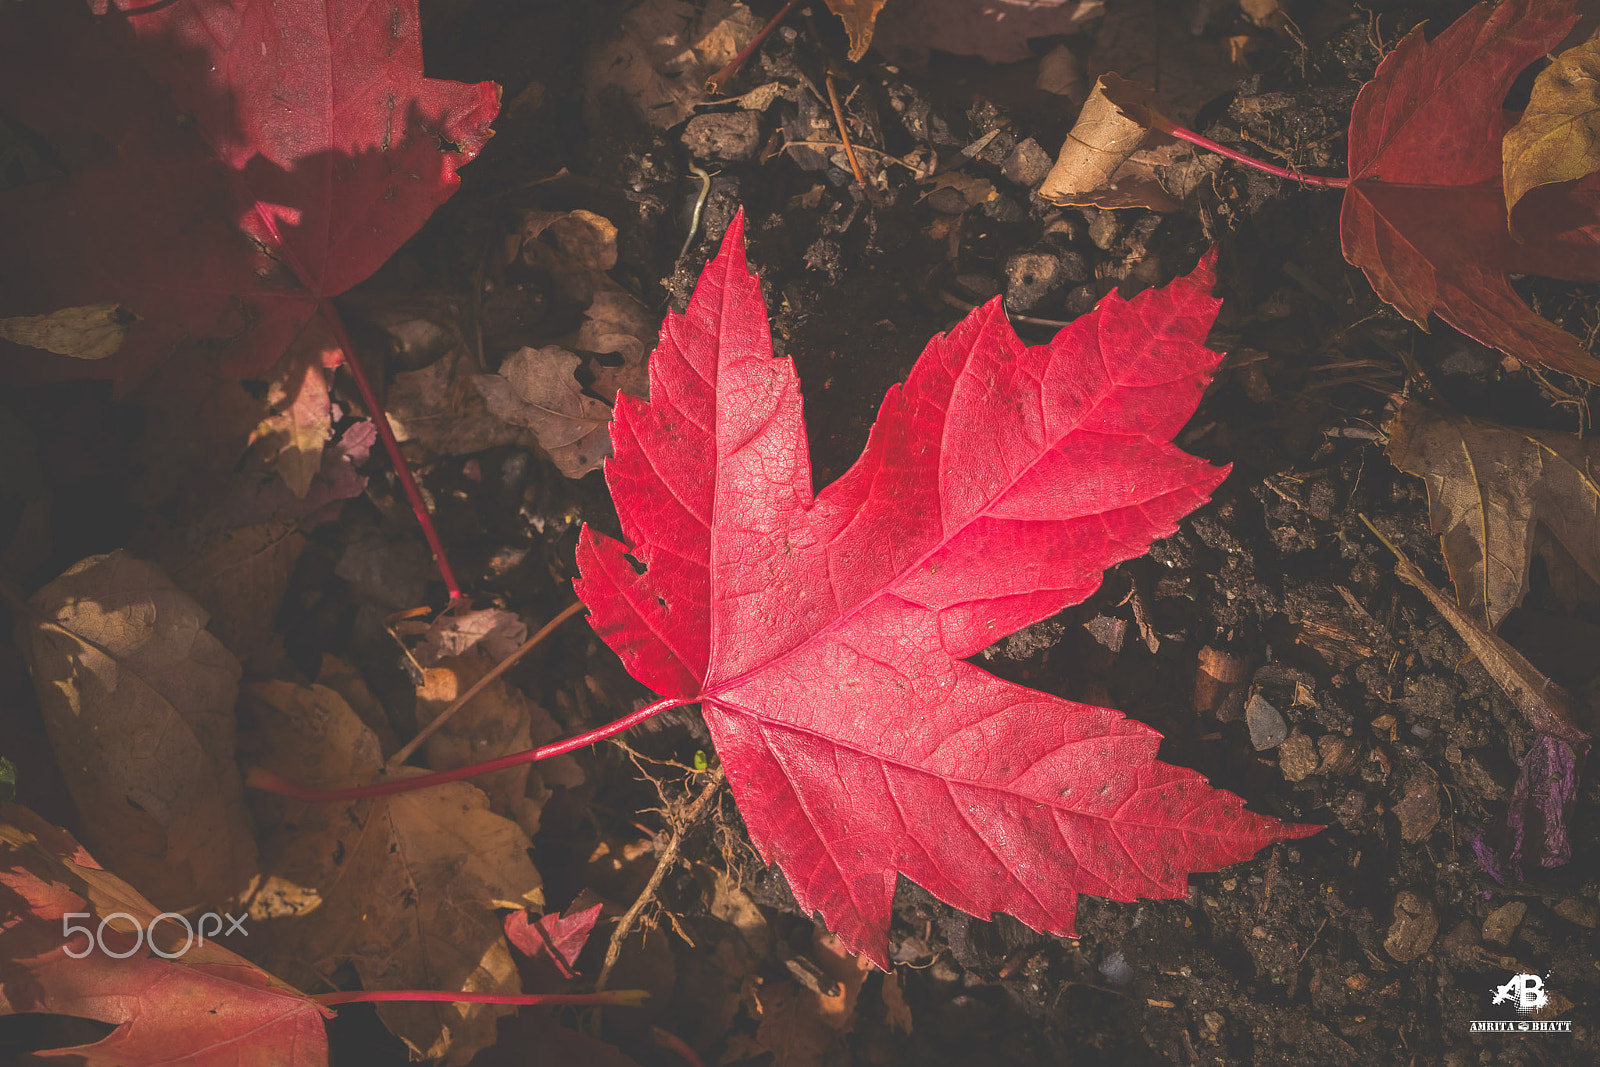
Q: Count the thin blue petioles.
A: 0